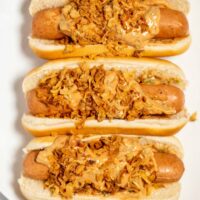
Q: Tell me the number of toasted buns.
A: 3